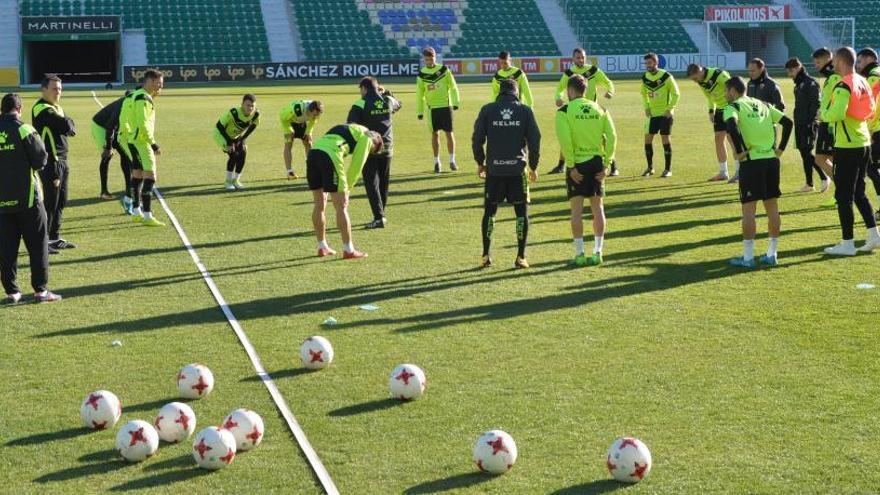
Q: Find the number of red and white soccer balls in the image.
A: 10